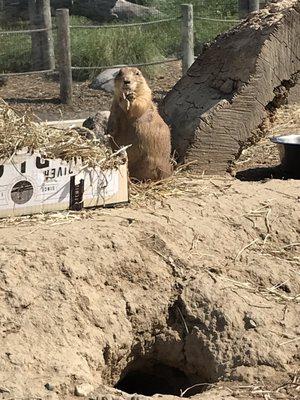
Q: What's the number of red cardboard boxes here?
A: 0